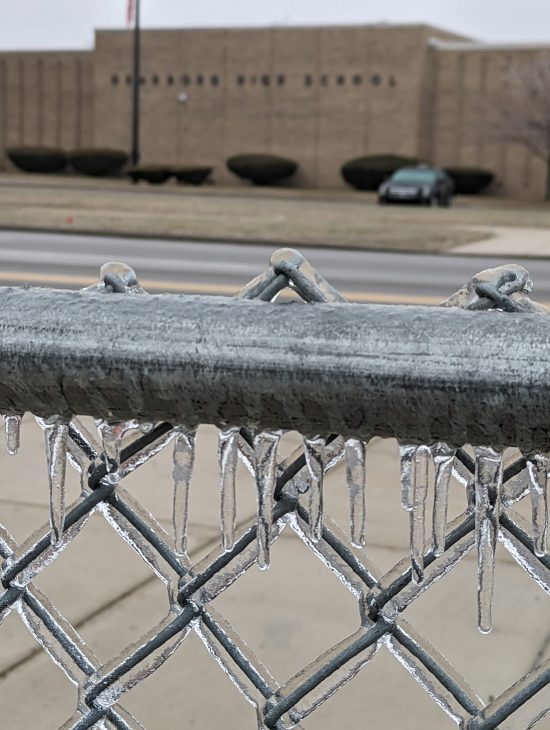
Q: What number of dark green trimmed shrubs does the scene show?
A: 7